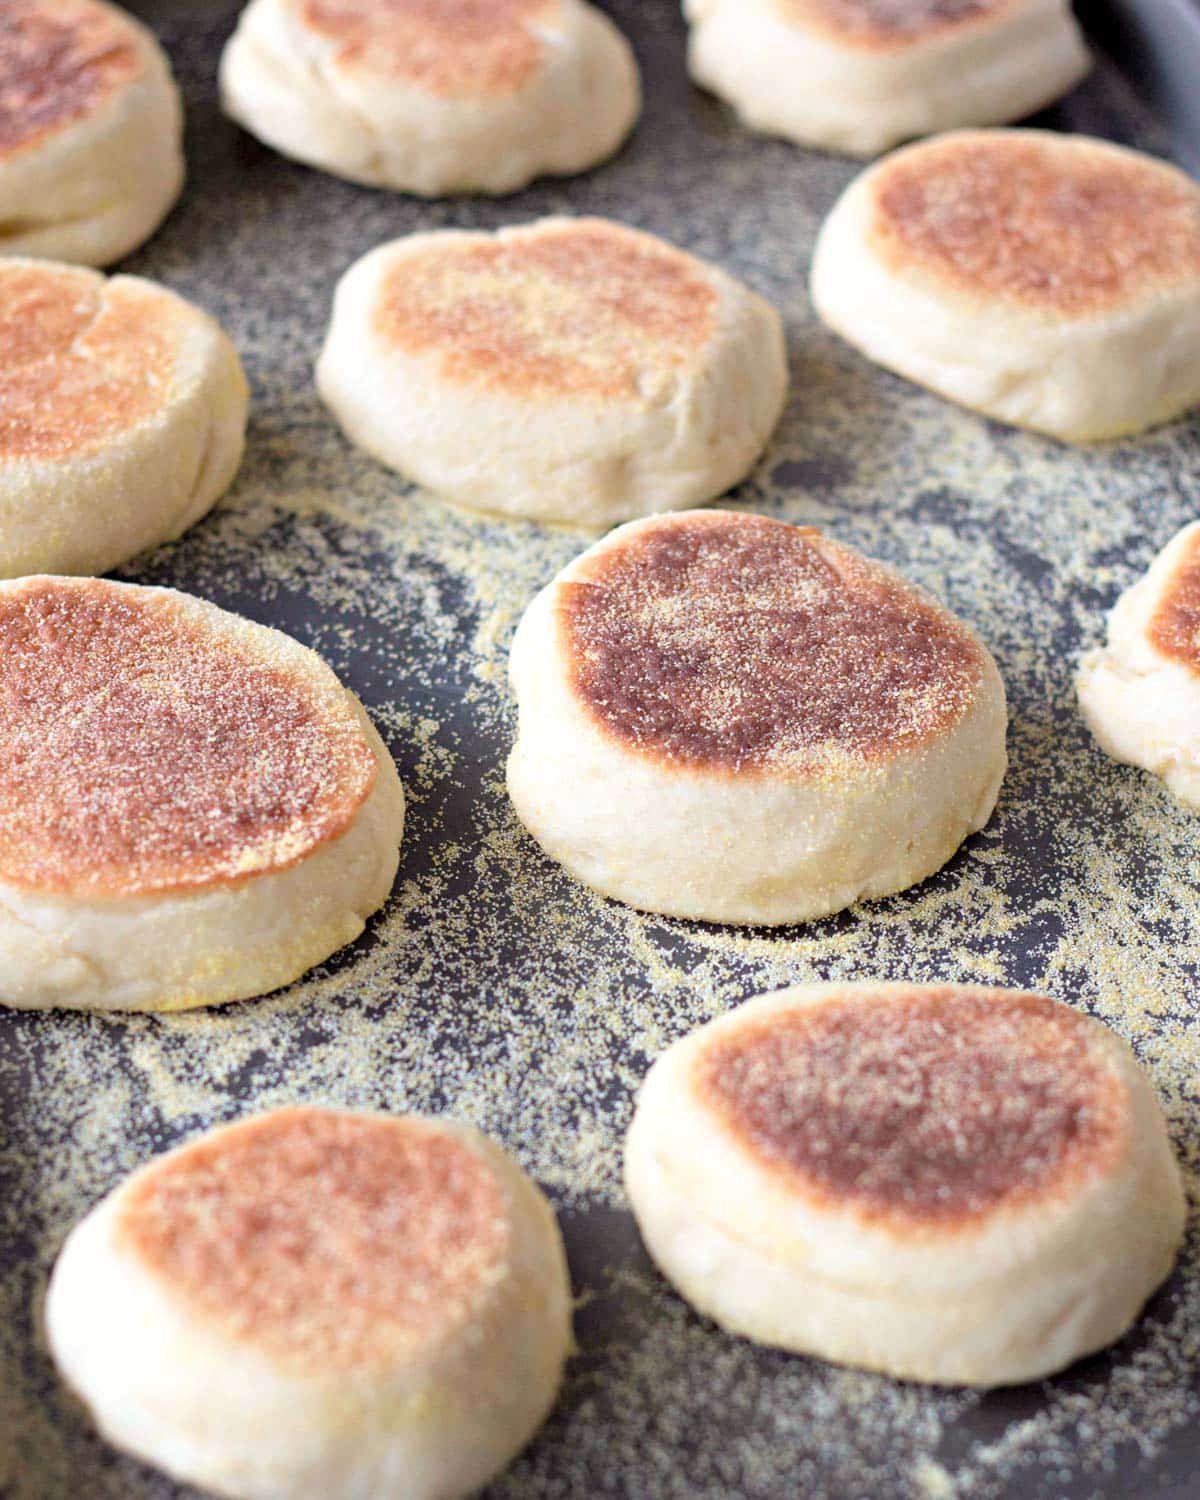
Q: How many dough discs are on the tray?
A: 11